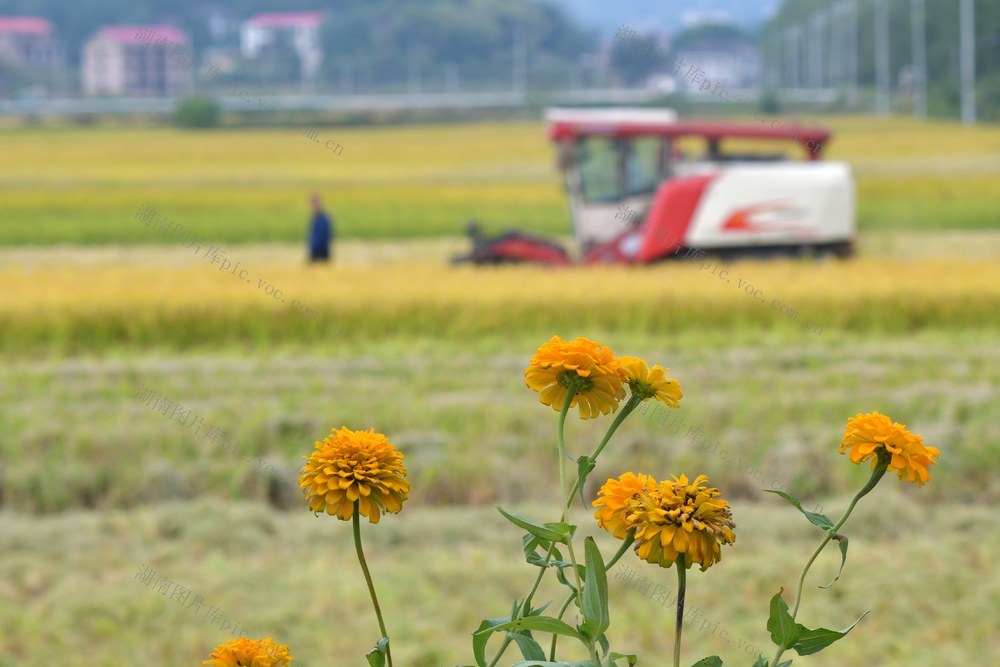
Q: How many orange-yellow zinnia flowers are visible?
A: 7